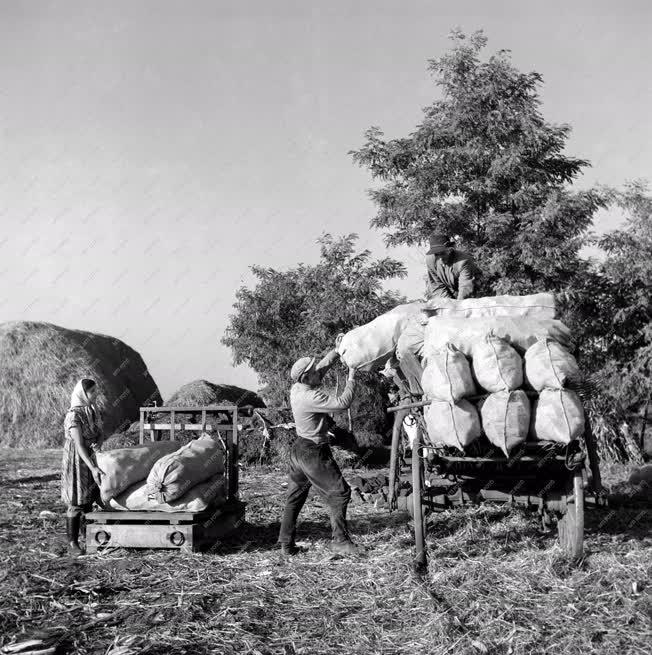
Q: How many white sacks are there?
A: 12